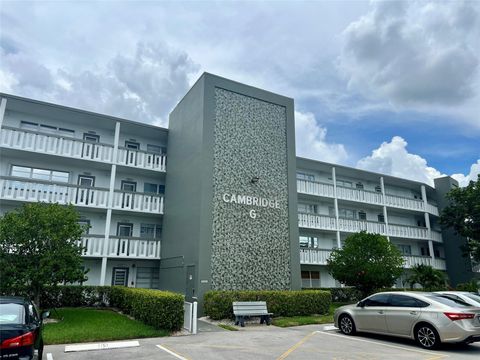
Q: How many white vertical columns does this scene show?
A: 5